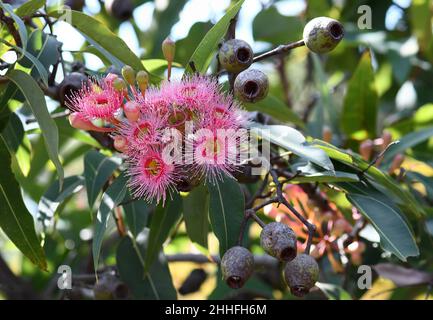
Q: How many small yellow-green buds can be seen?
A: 4